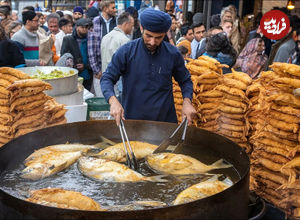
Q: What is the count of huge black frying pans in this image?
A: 1